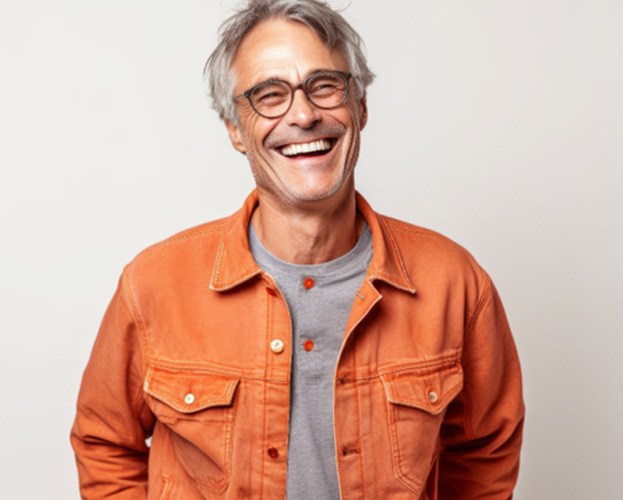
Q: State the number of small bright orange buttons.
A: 2